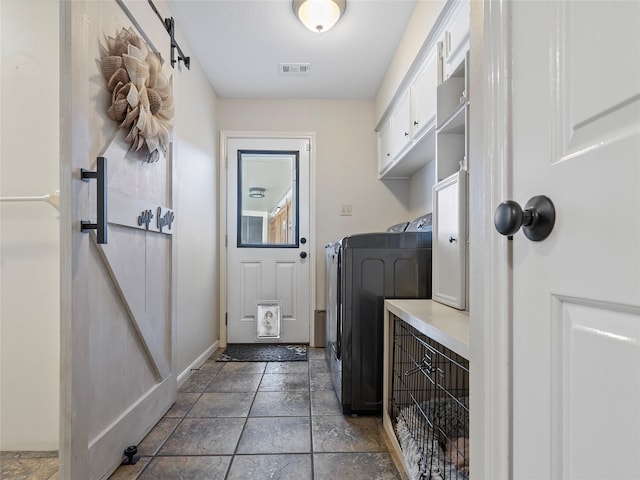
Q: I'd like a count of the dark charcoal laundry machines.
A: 2